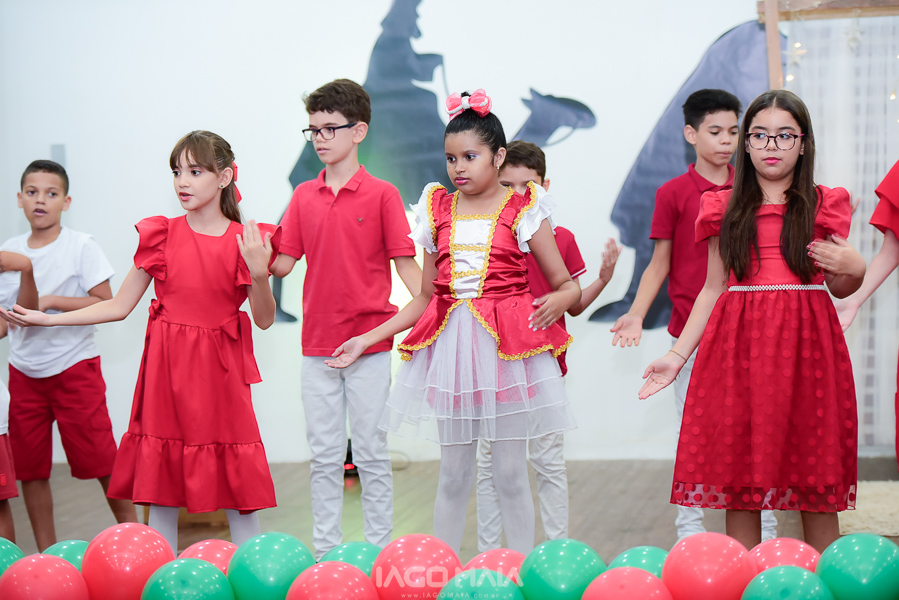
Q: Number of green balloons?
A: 10